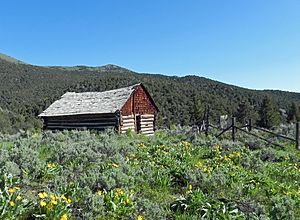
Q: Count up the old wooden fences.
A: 1